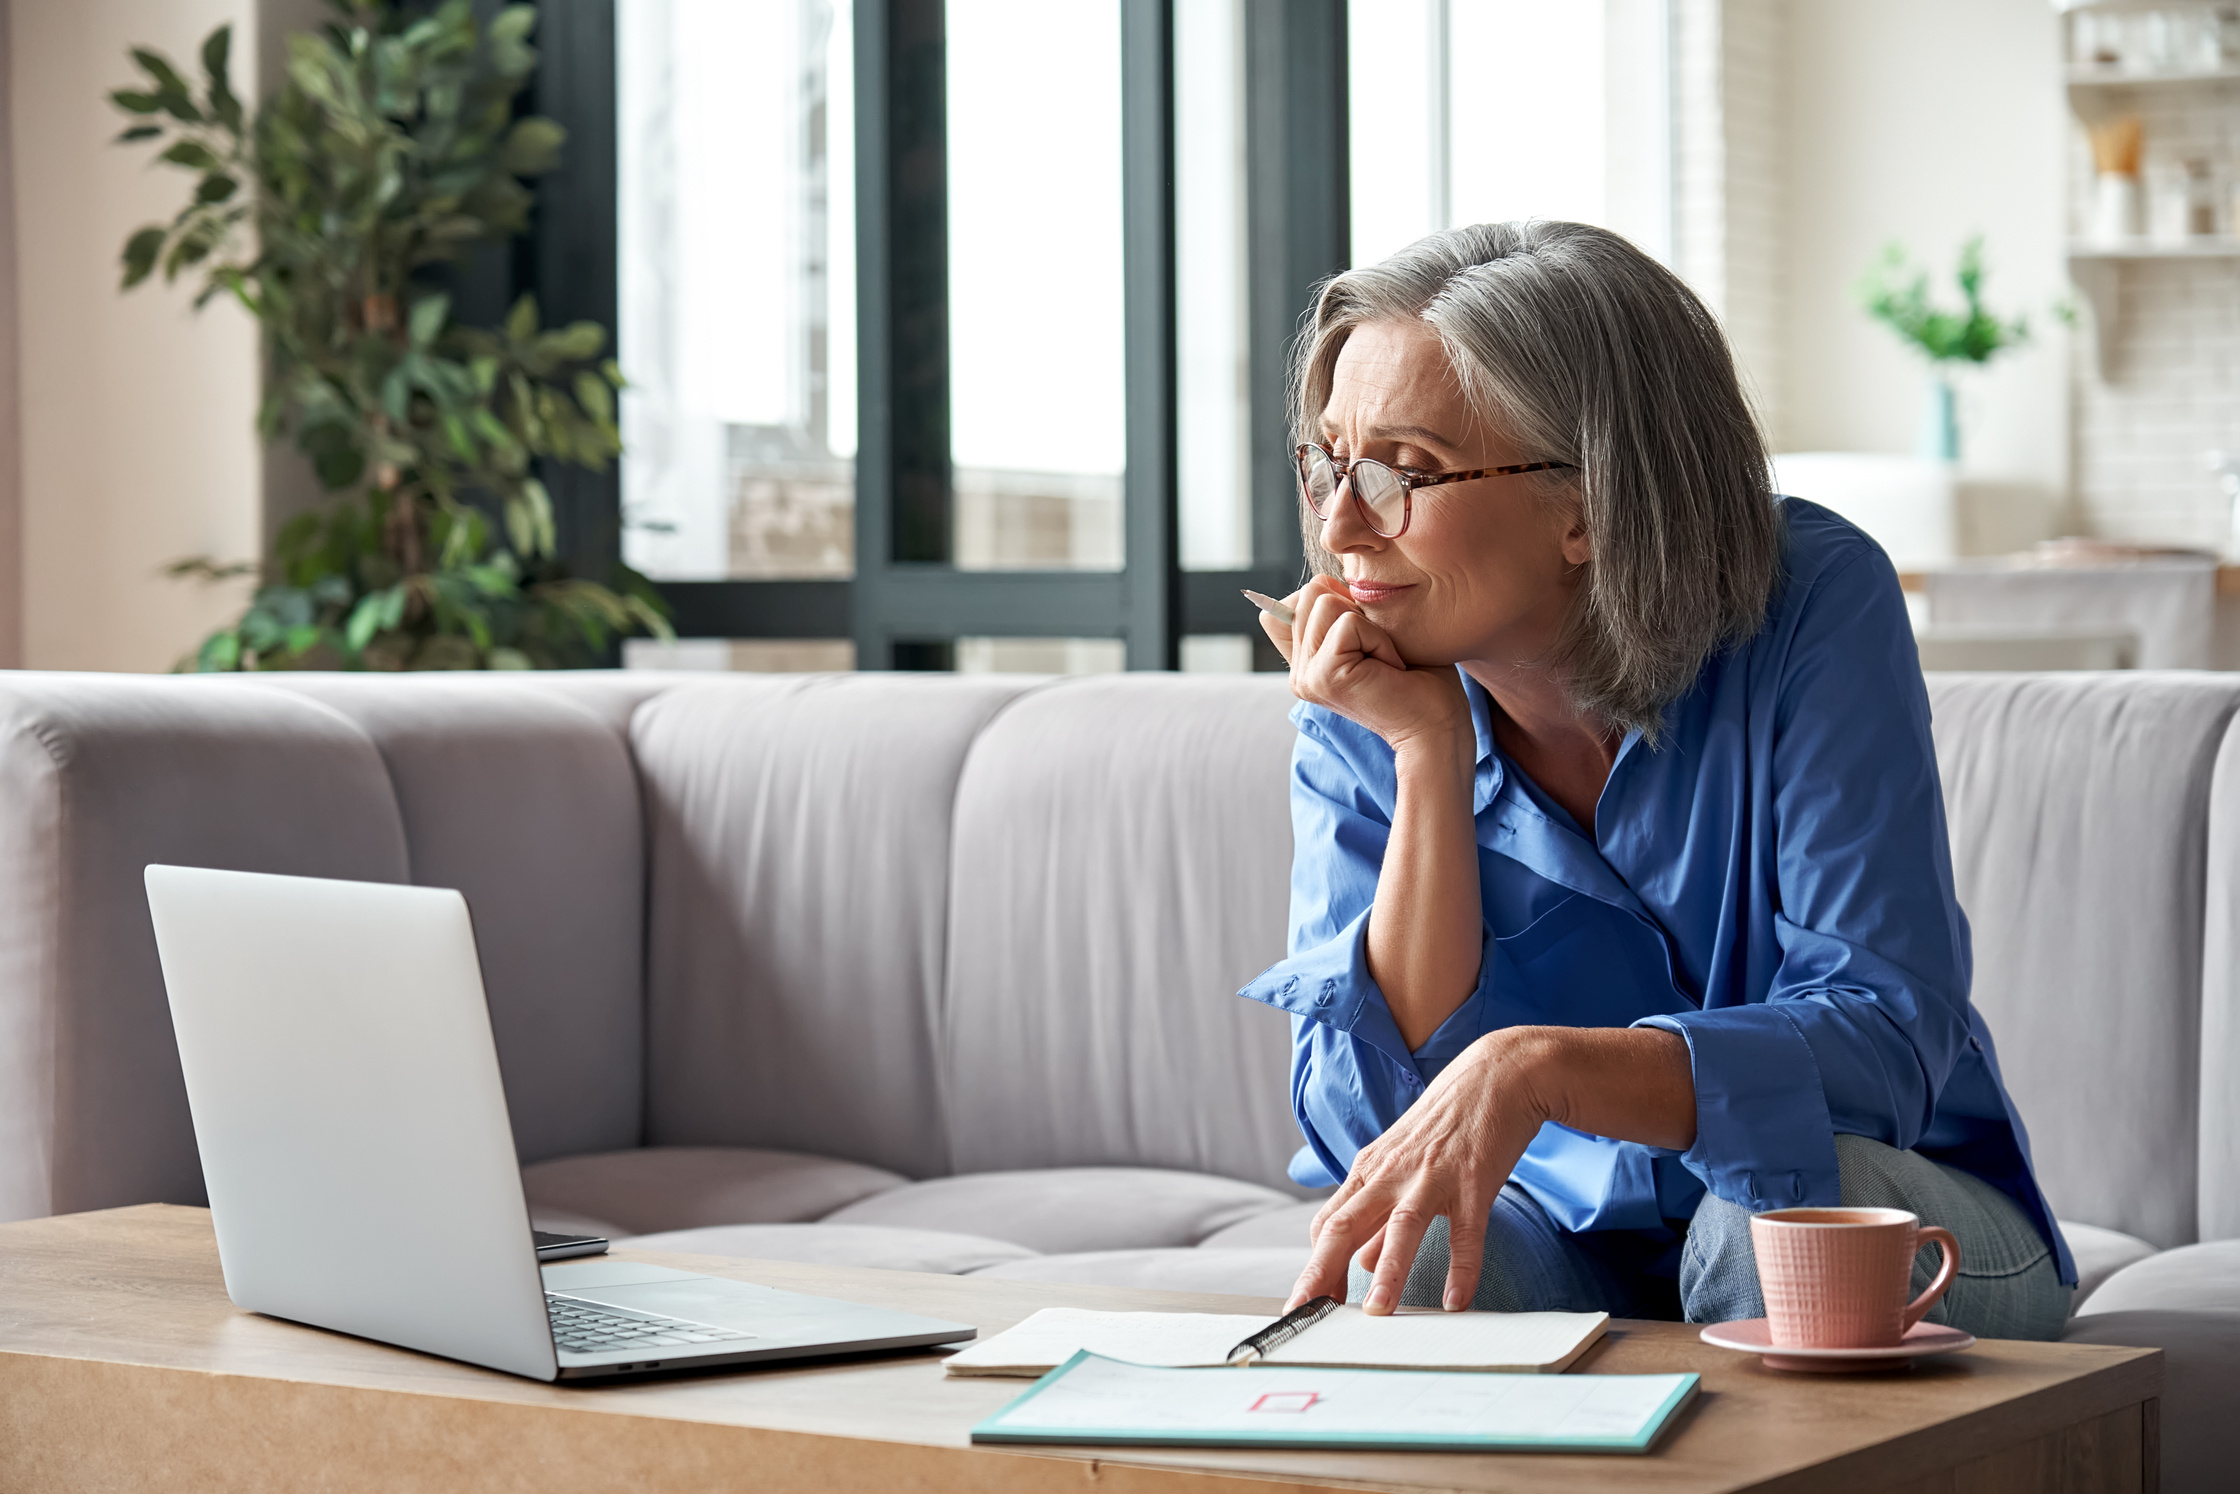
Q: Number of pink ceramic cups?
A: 1